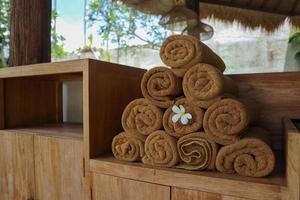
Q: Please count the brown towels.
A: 10